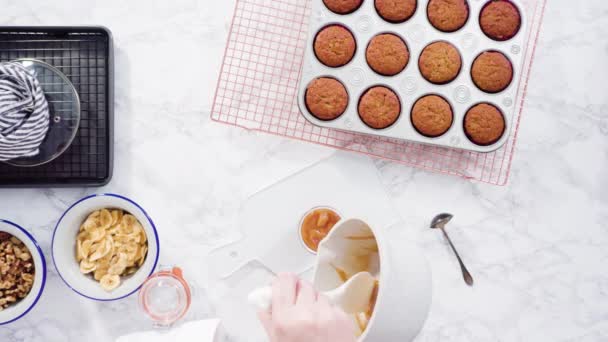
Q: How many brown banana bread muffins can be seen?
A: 12